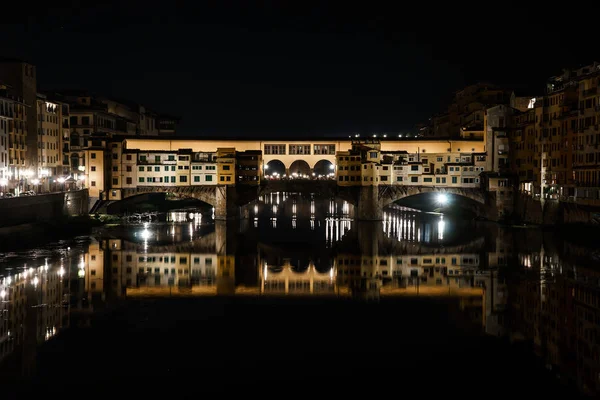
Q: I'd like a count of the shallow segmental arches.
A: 3